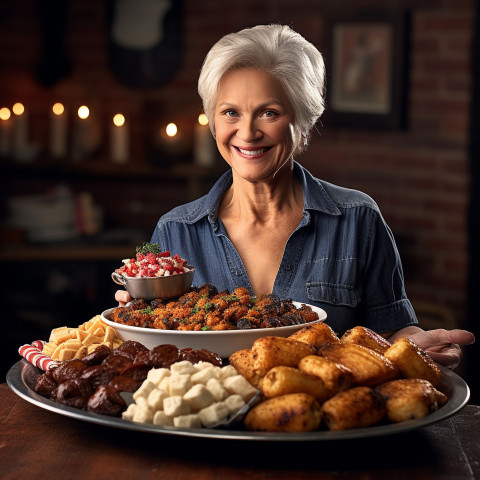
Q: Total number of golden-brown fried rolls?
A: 11